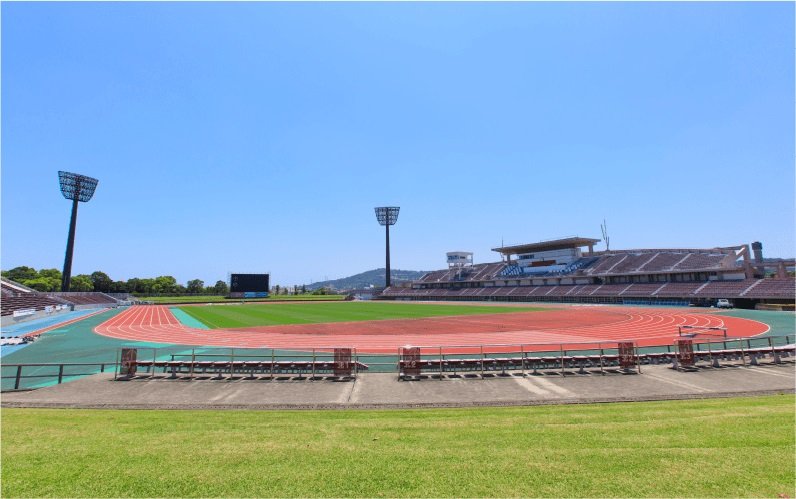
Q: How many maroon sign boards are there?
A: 5